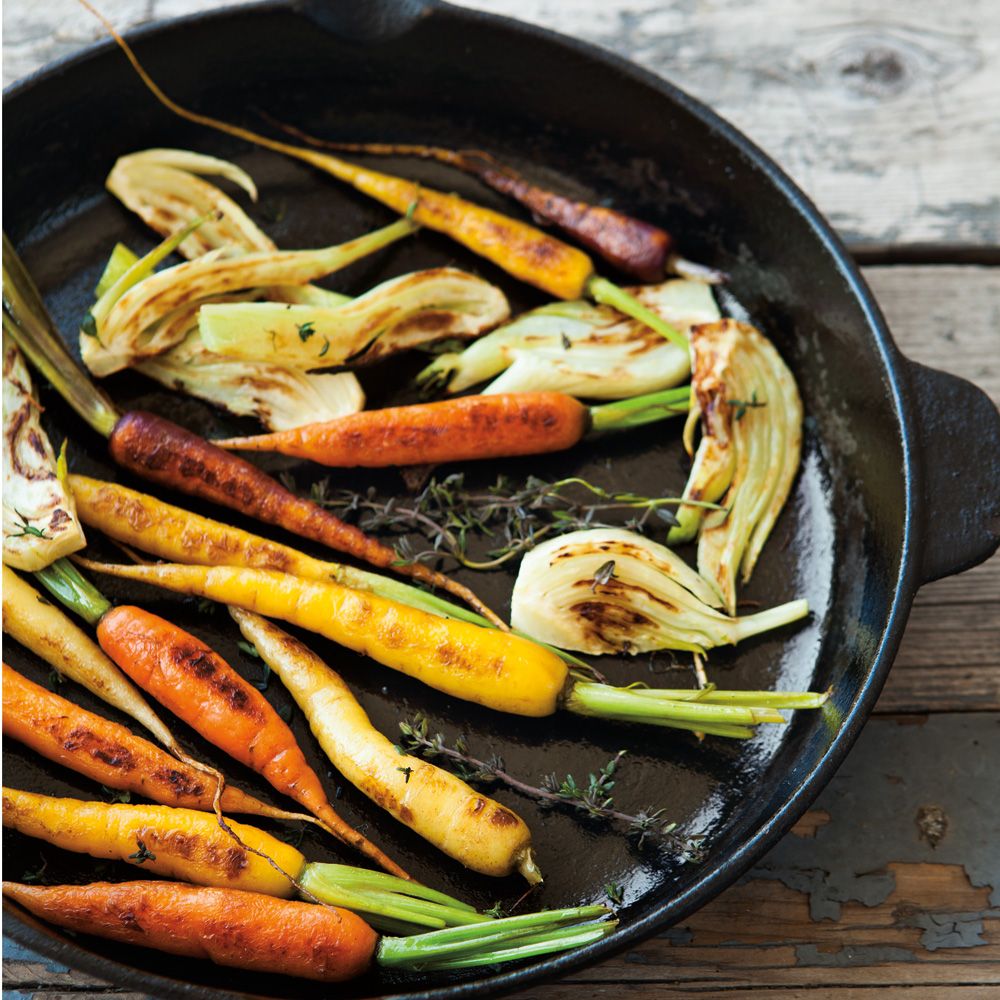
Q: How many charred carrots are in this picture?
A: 12